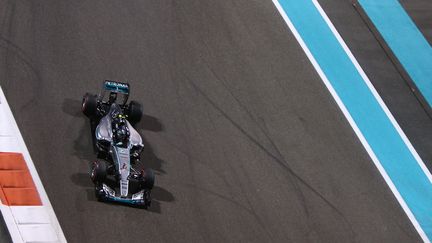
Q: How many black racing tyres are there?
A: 4